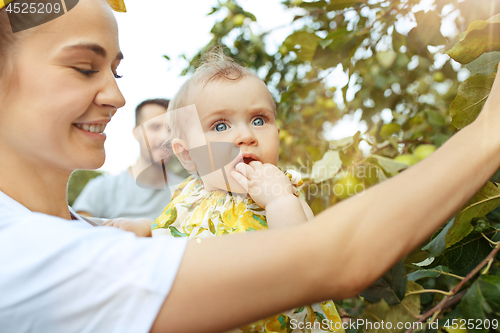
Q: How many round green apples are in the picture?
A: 3